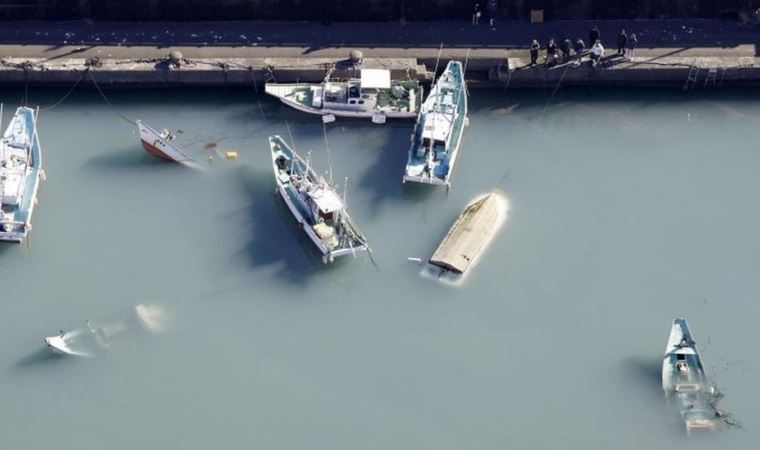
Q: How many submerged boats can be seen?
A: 4